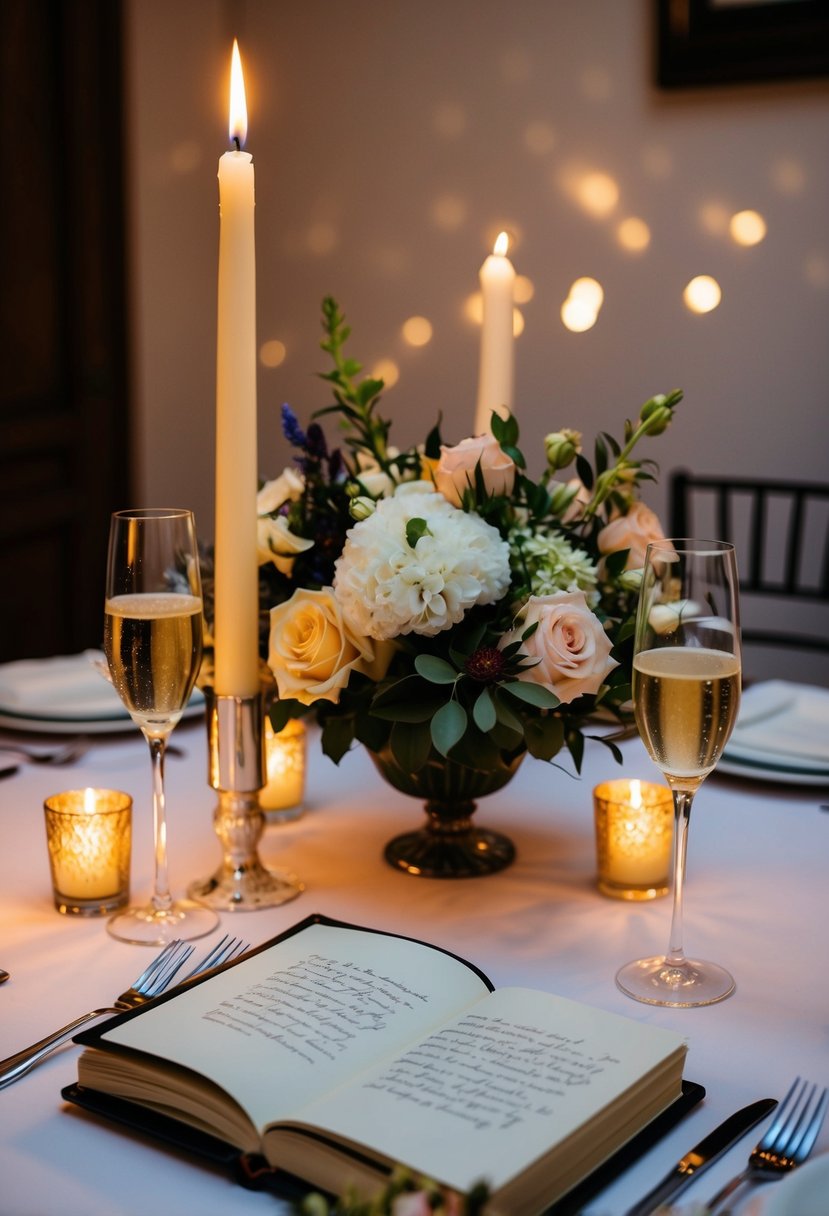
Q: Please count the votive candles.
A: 3